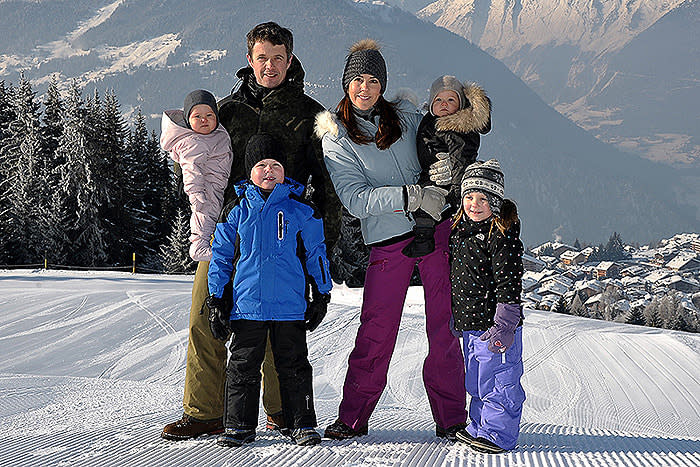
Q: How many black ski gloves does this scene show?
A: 2